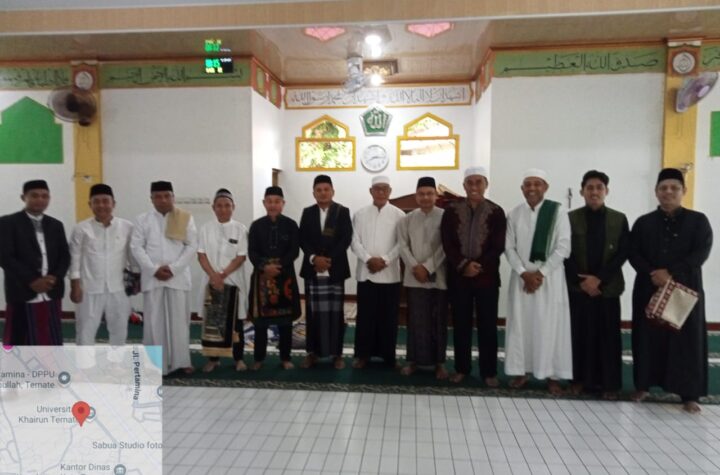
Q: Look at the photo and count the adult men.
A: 12